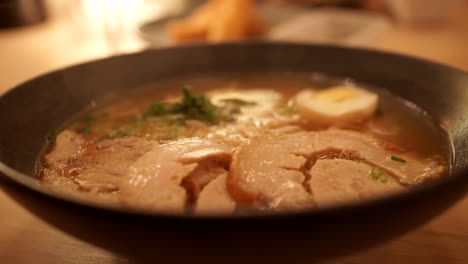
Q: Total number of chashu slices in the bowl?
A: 3